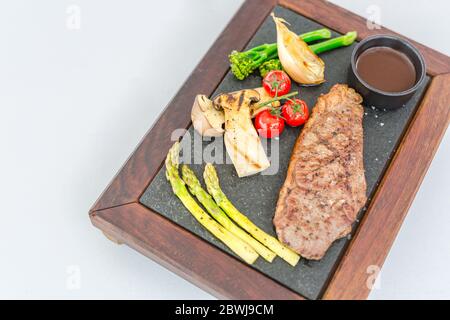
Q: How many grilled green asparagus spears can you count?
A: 3